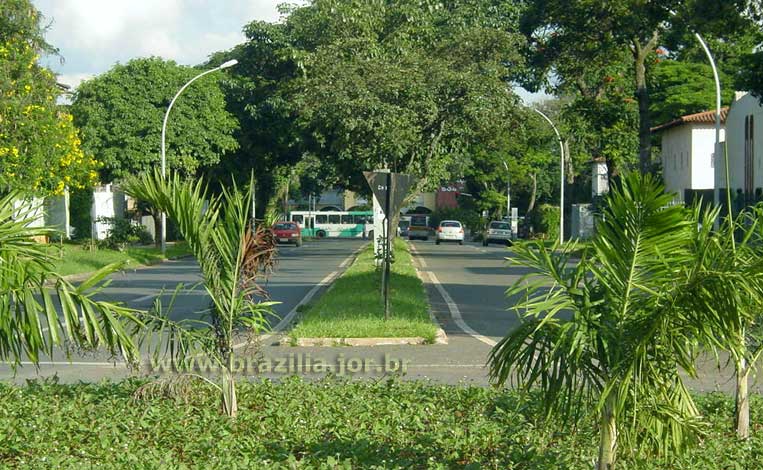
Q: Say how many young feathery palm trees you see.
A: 4